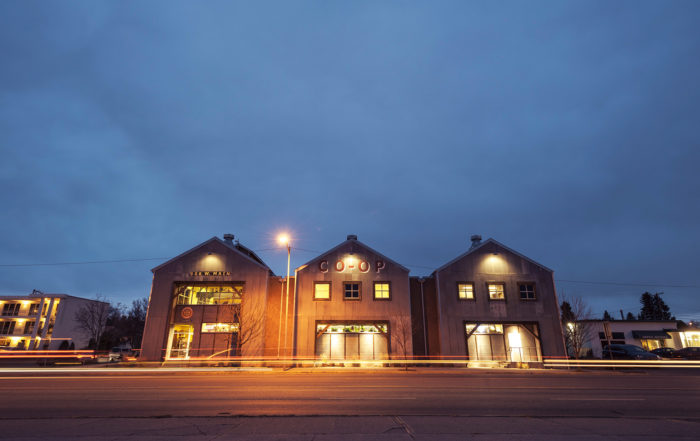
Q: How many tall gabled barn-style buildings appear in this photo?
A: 3